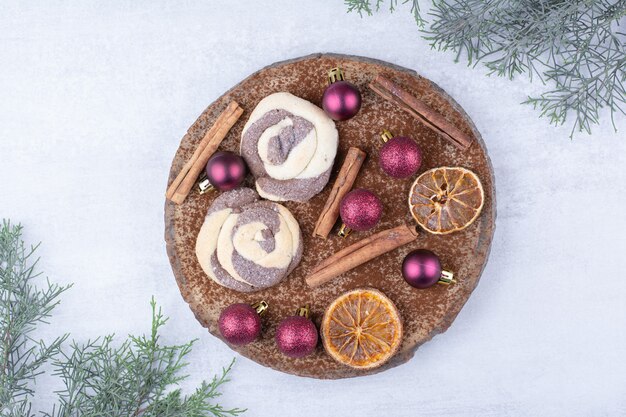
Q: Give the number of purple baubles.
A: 7